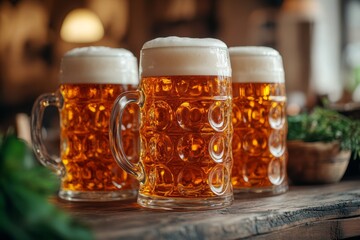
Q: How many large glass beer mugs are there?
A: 3